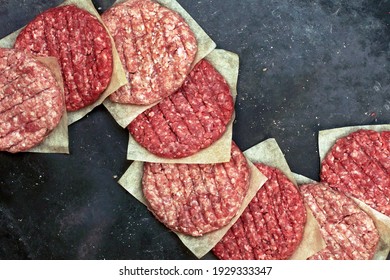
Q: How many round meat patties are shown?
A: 8